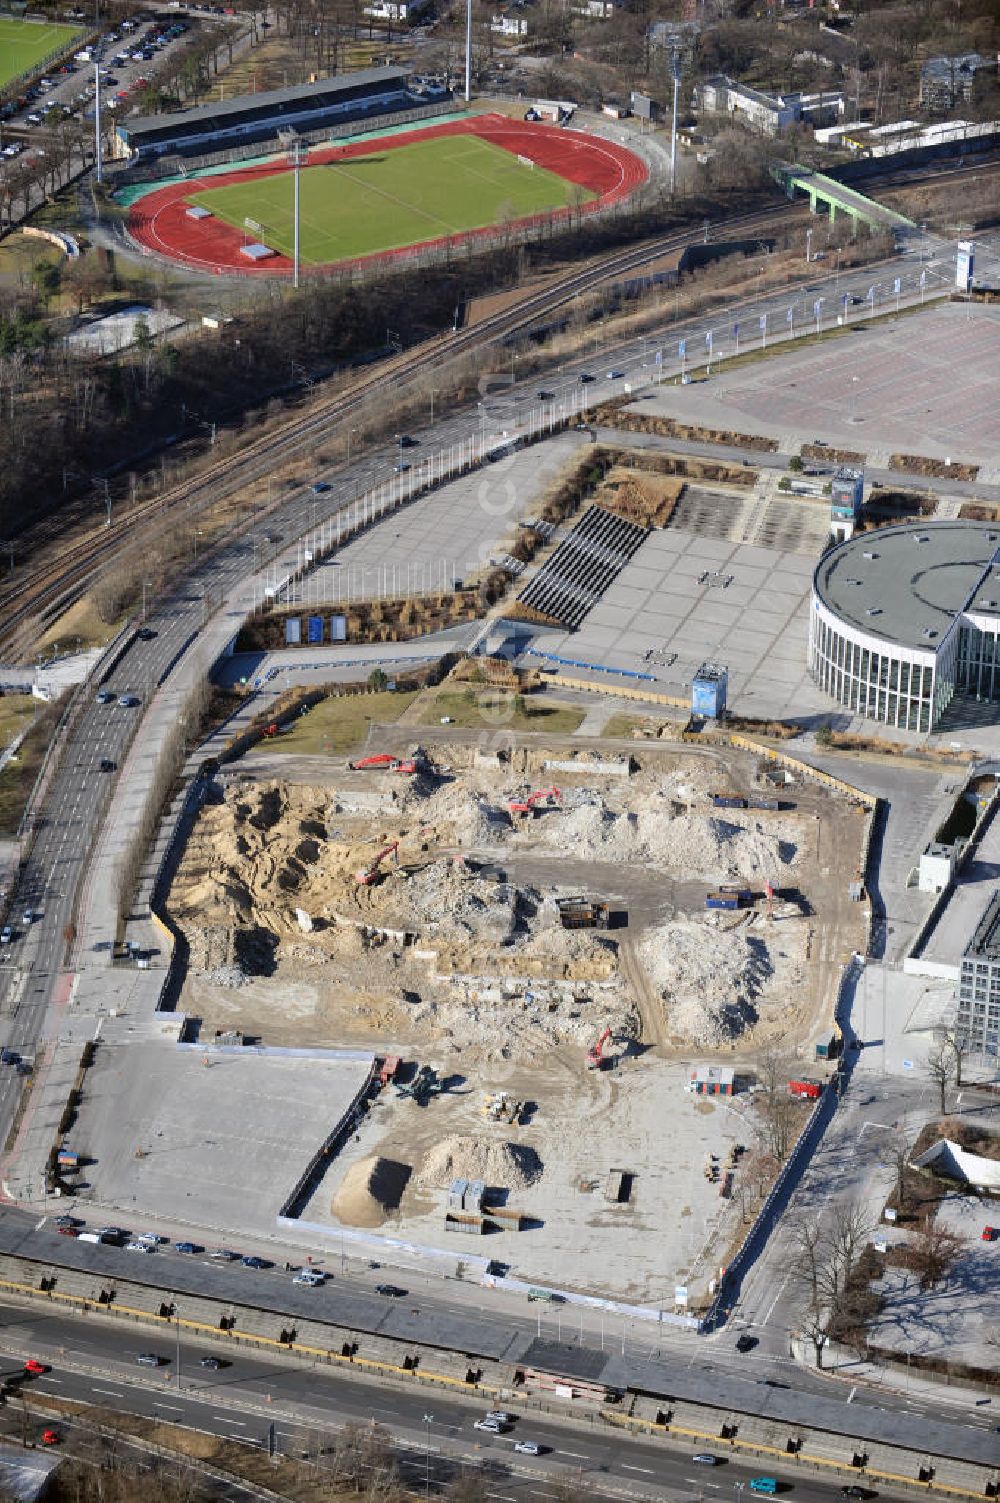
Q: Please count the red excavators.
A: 5